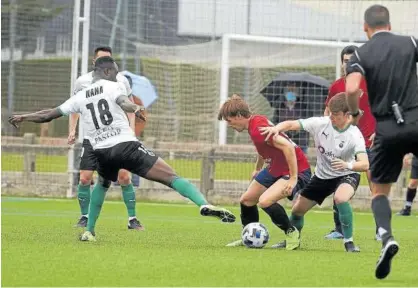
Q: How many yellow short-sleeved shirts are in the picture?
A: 0